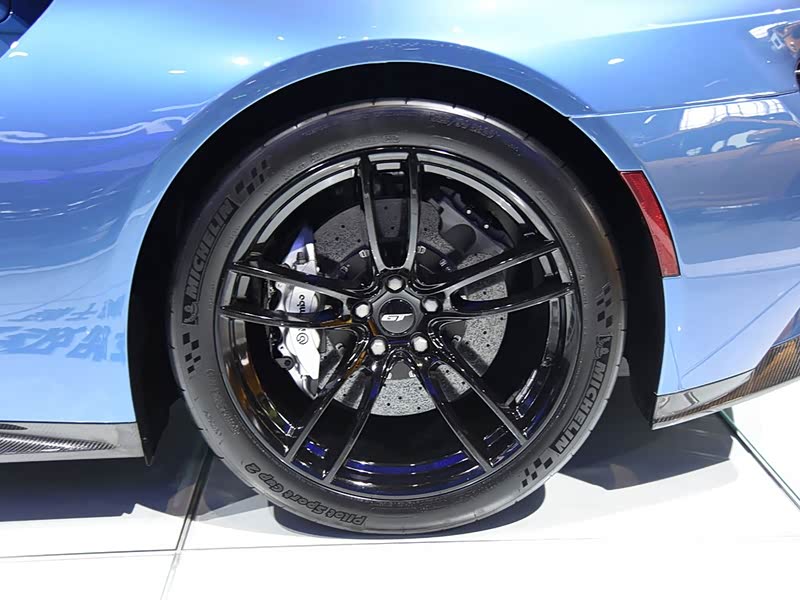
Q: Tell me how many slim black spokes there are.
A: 10